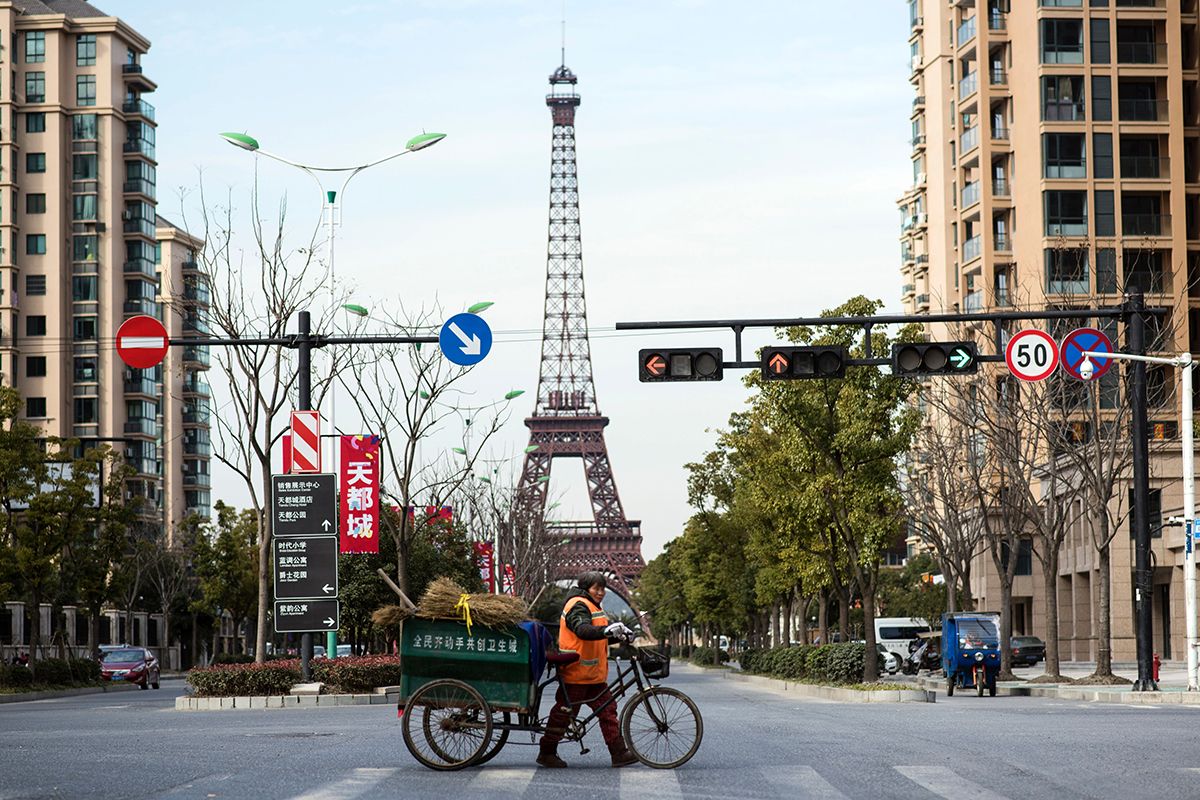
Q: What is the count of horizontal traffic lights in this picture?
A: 3